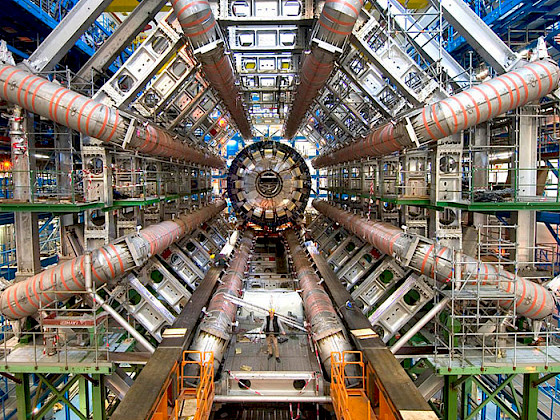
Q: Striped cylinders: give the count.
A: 8